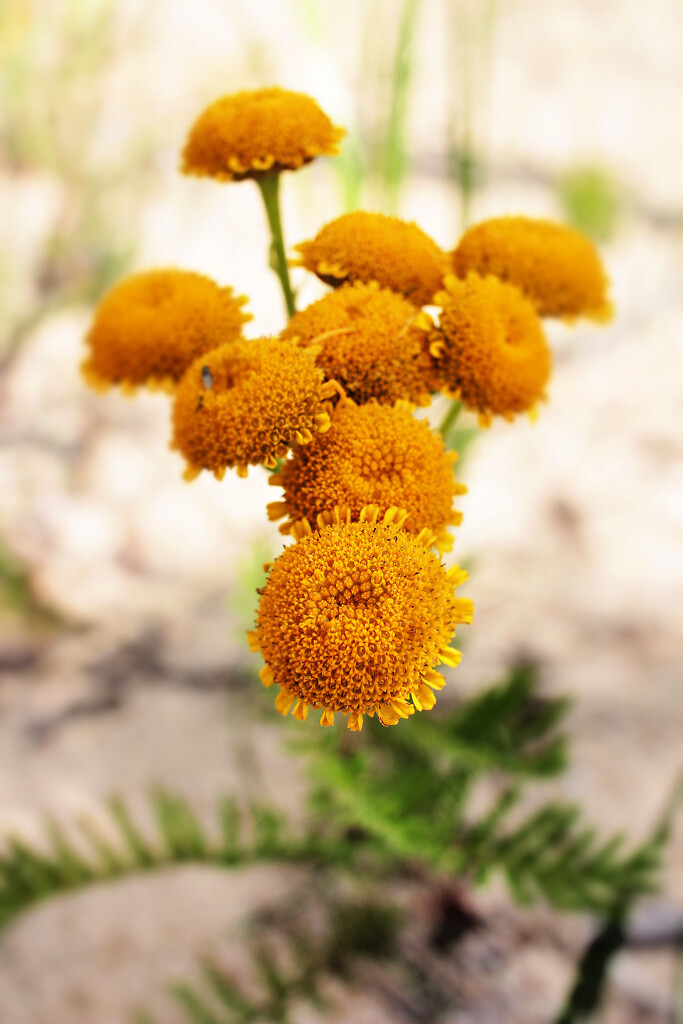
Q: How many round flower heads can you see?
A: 9